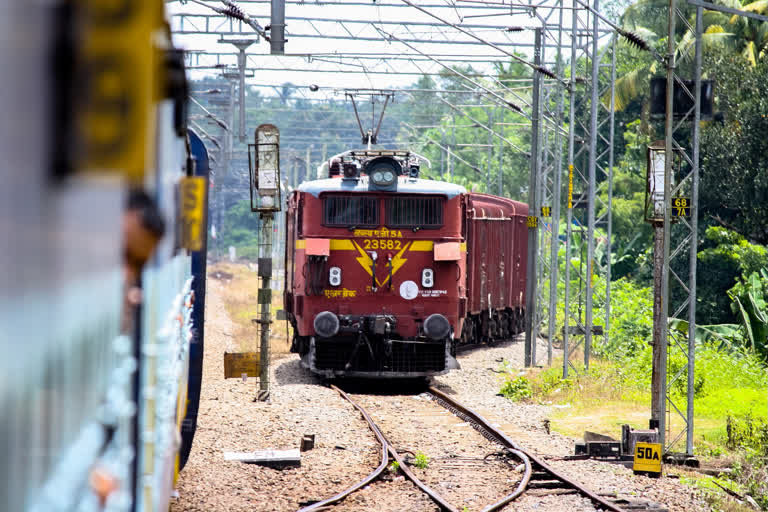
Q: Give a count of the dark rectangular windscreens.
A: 2